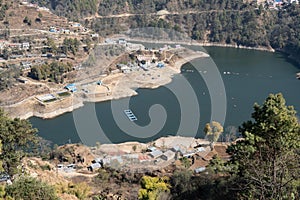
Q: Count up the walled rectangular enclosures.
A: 2